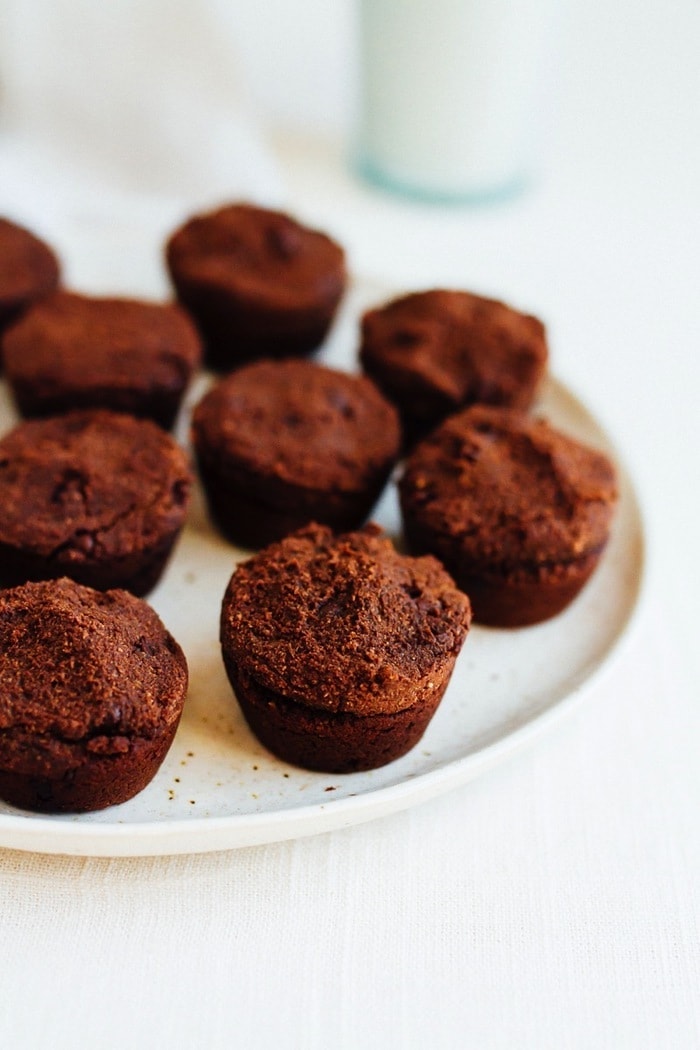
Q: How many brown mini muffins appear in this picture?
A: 9